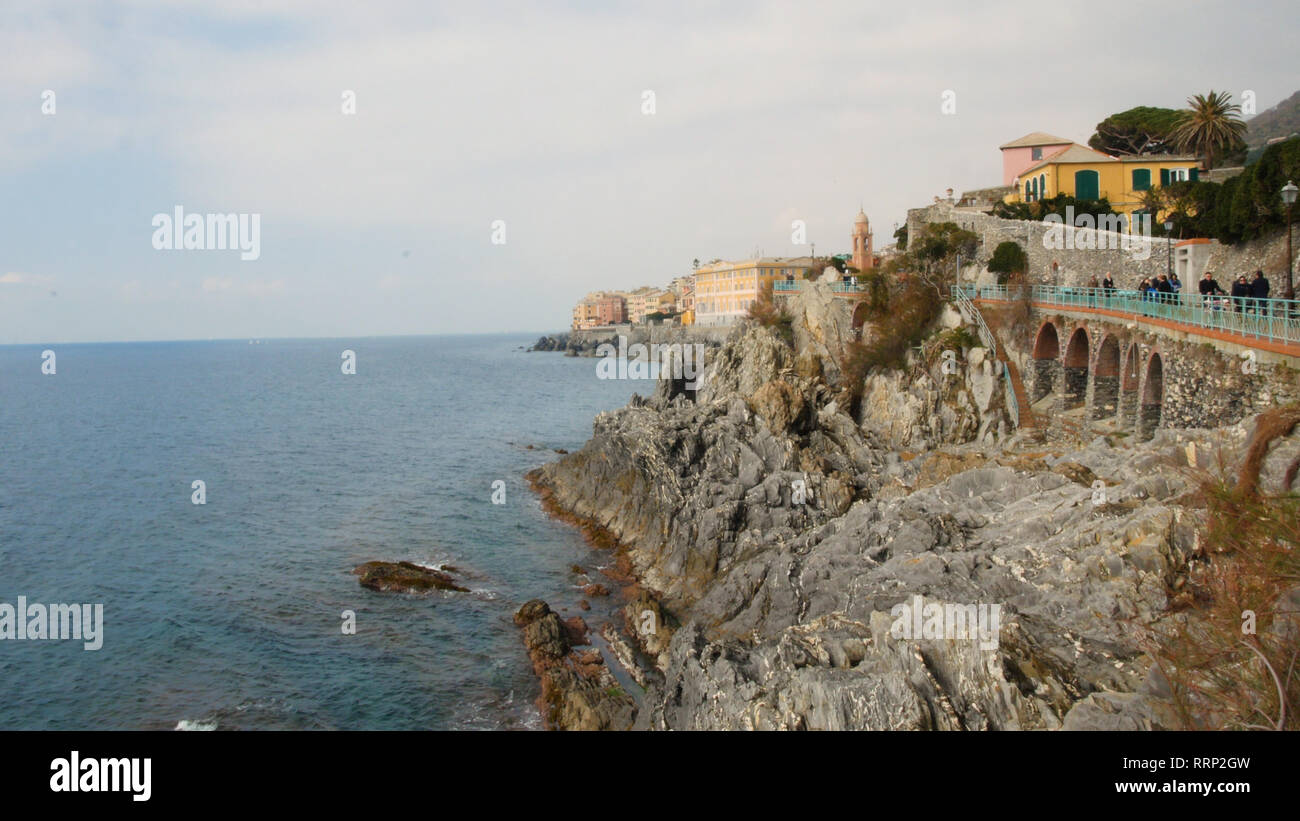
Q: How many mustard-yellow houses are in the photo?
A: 1